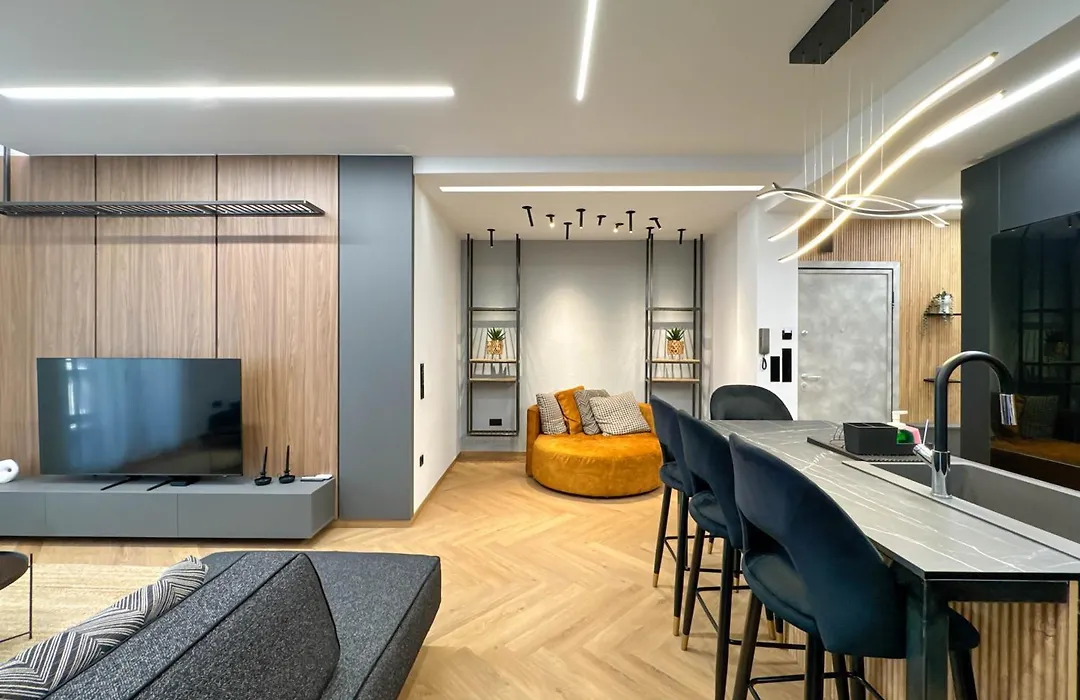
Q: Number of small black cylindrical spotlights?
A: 11